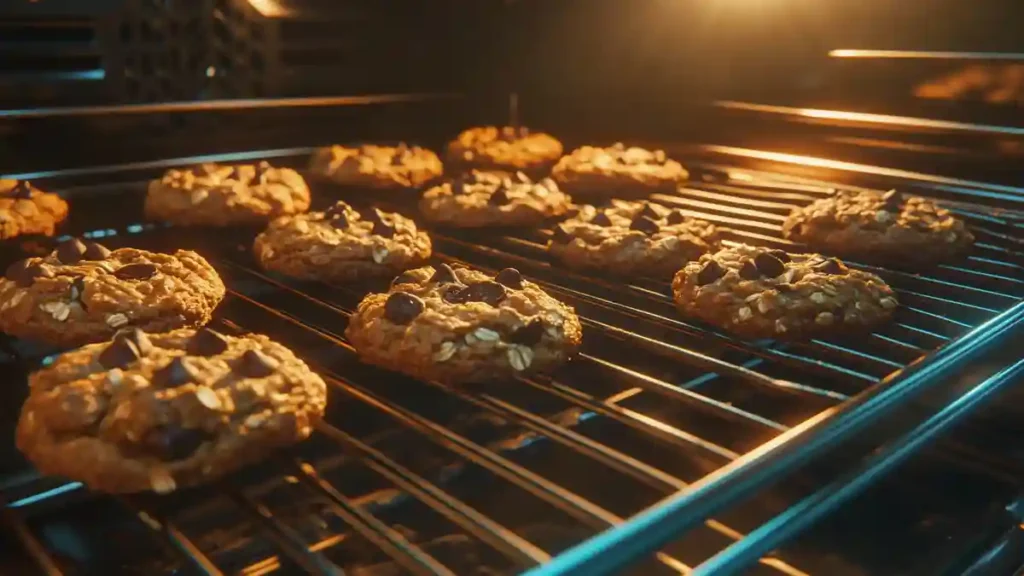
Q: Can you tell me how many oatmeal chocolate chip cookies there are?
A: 13